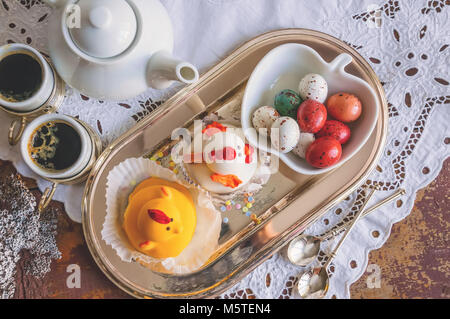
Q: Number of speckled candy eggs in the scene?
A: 9